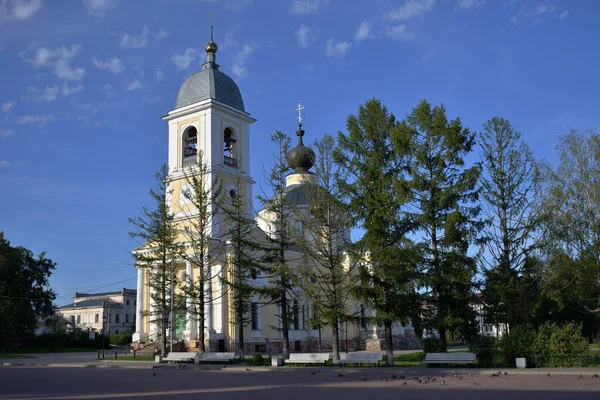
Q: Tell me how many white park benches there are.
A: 5